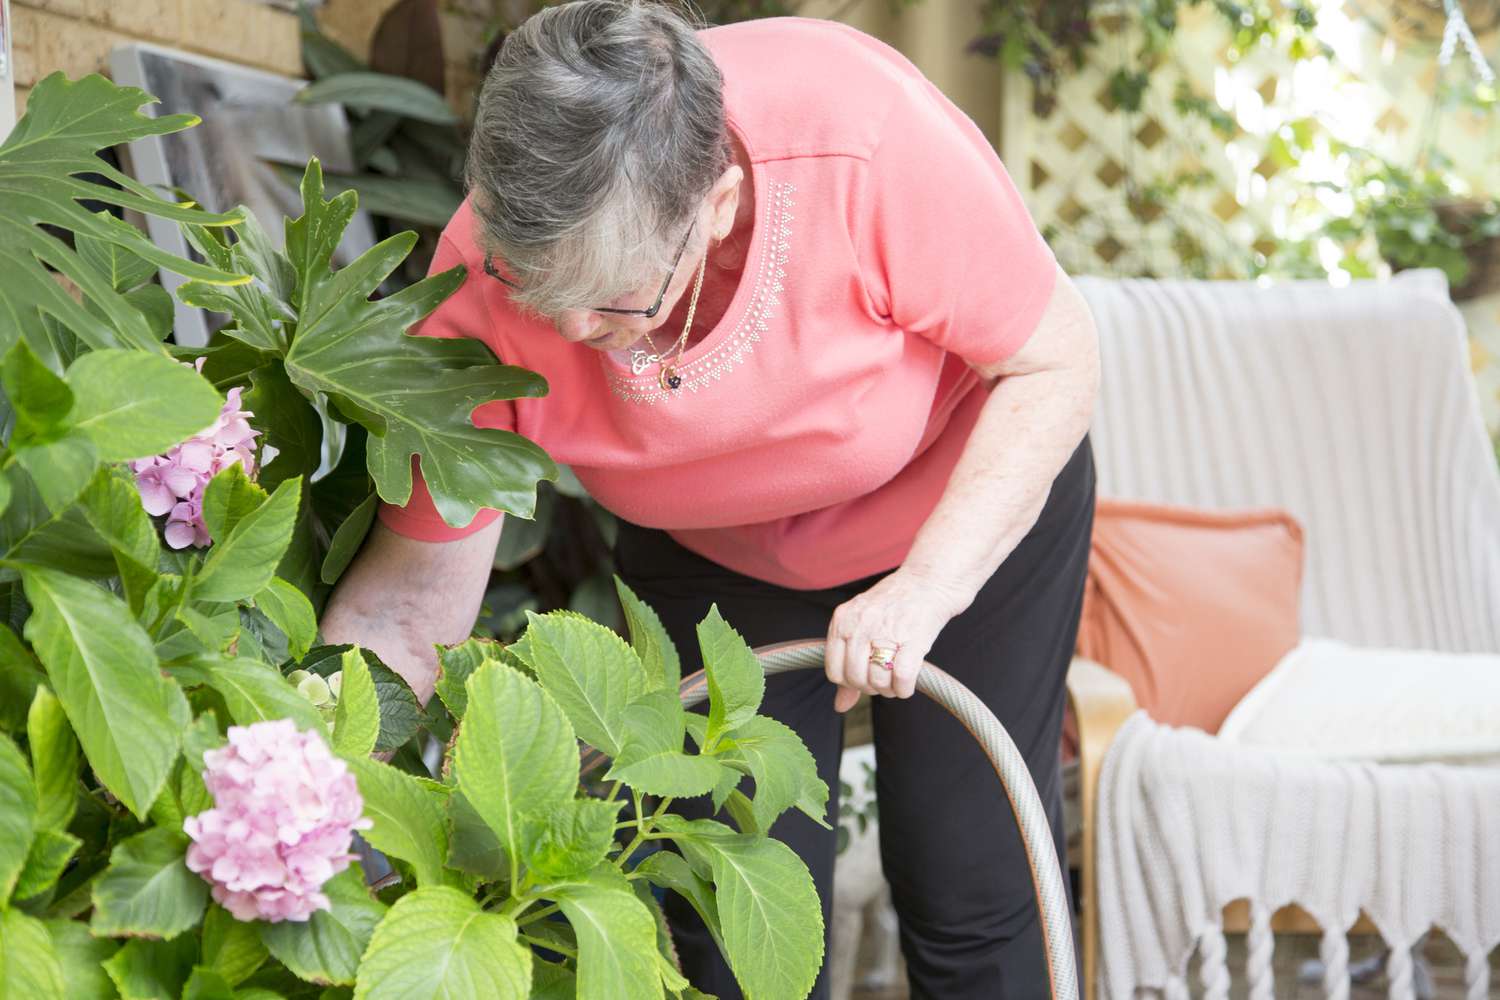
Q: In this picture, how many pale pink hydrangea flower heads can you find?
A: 2